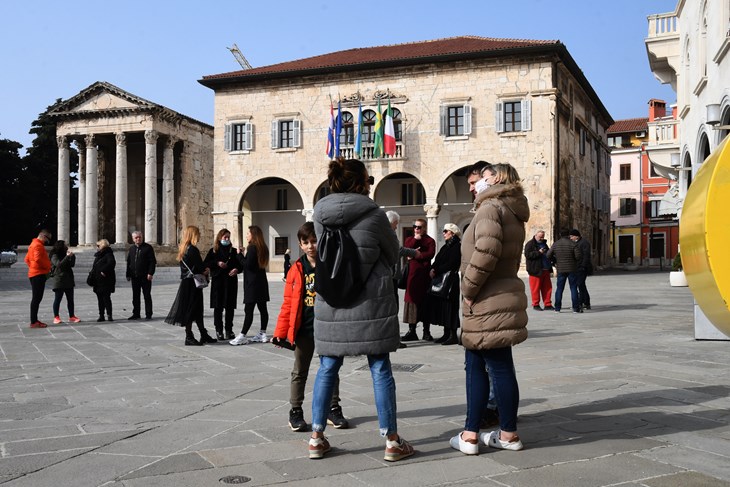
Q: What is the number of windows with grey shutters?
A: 4